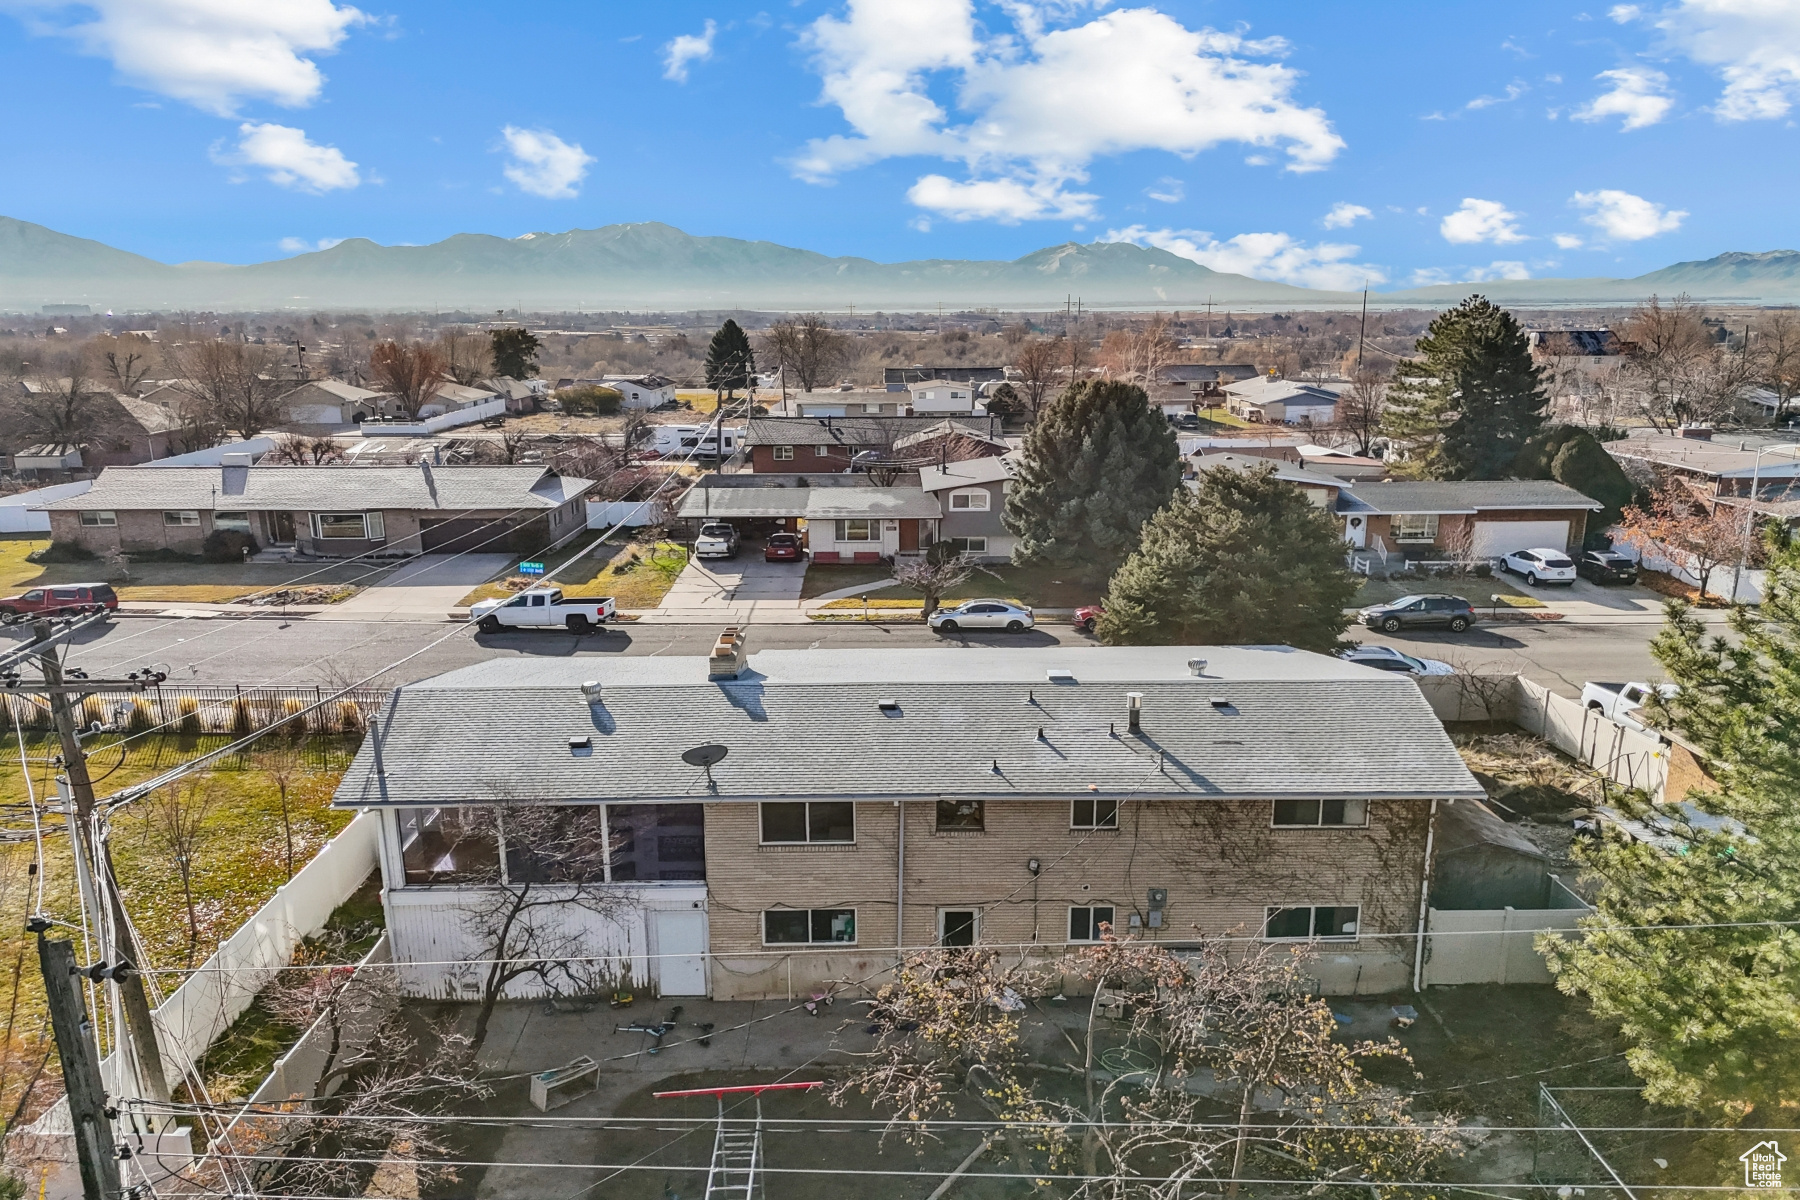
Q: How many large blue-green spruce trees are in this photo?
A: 2